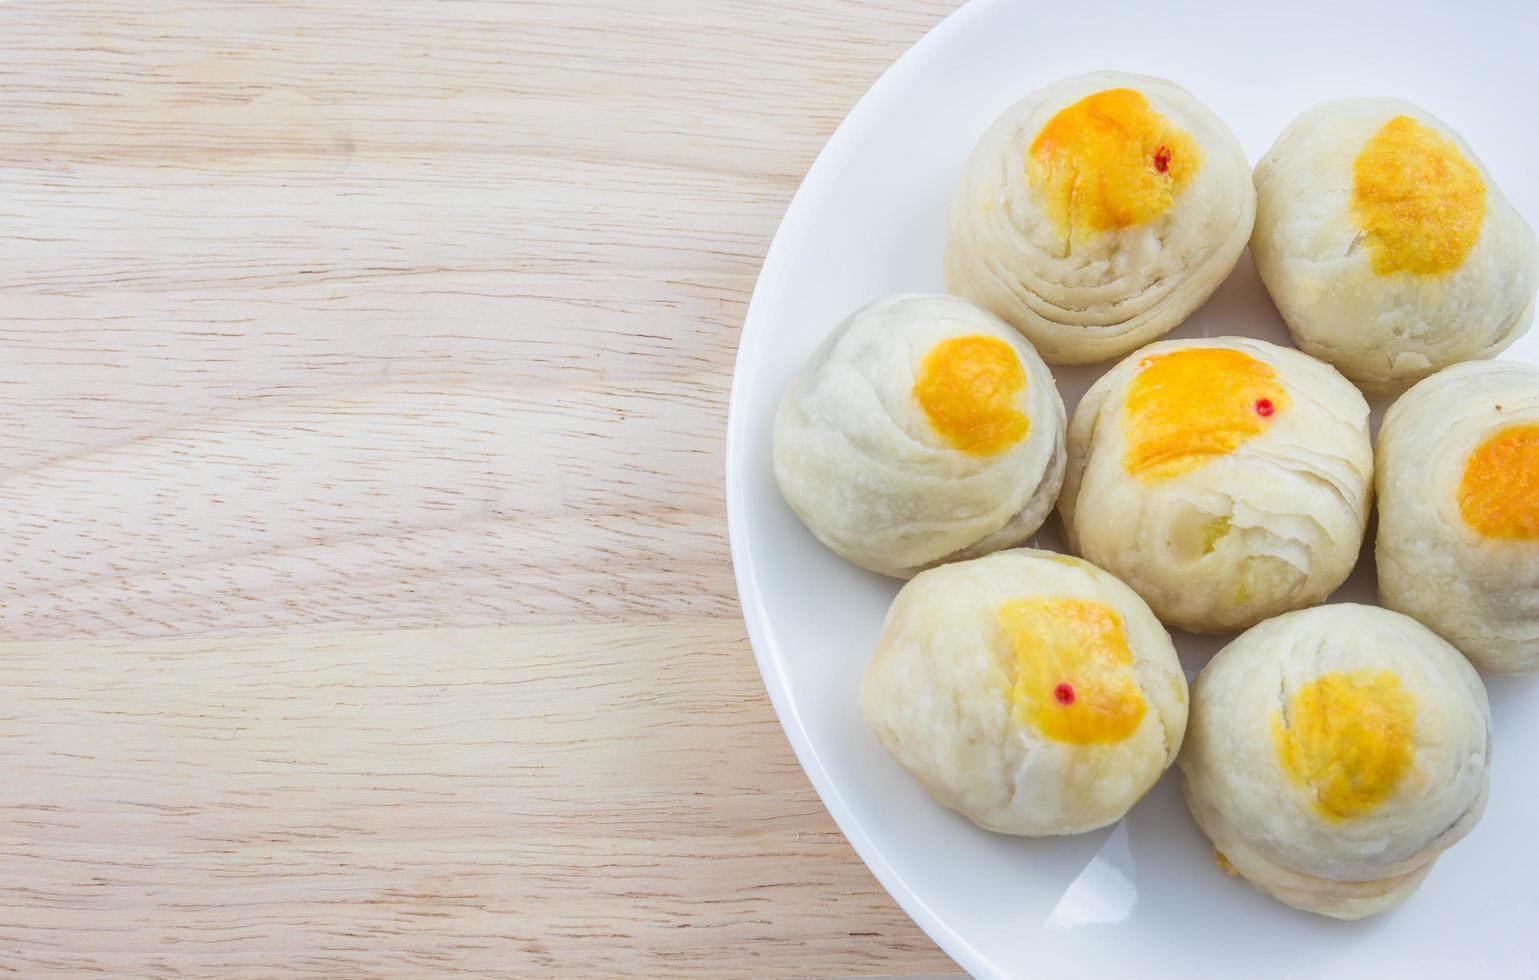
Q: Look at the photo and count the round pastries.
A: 7